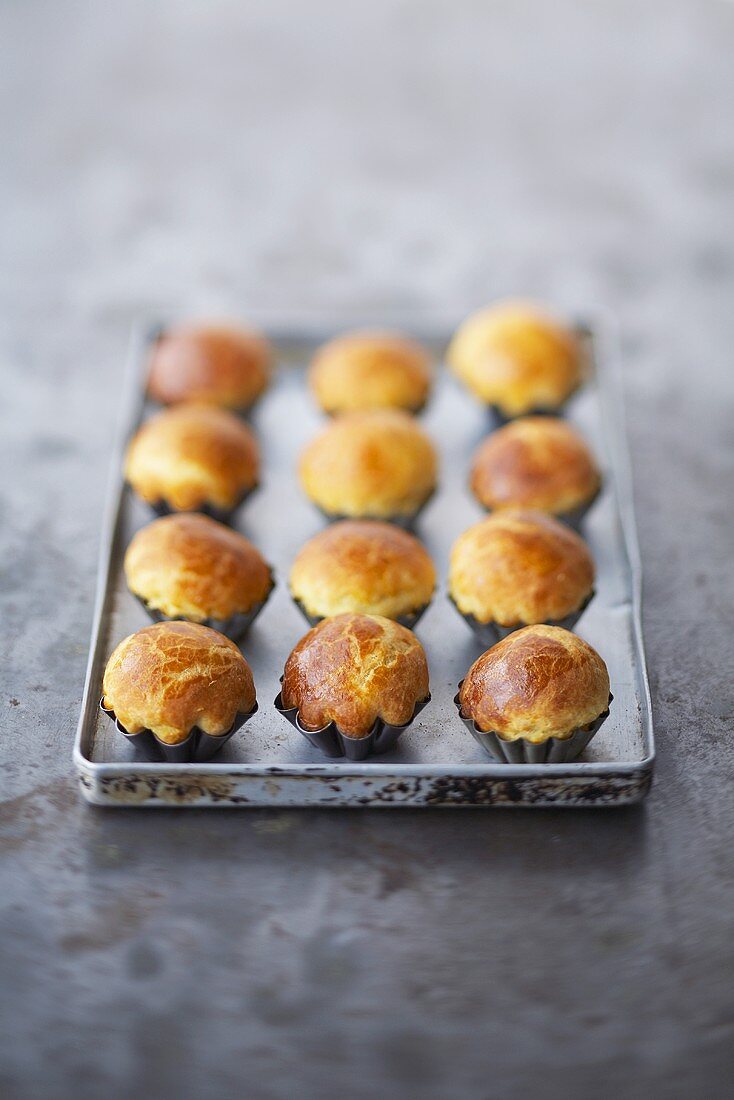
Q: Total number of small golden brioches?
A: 12